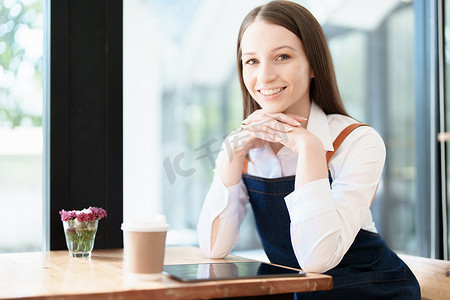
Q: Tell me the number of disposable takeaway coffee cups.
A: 1